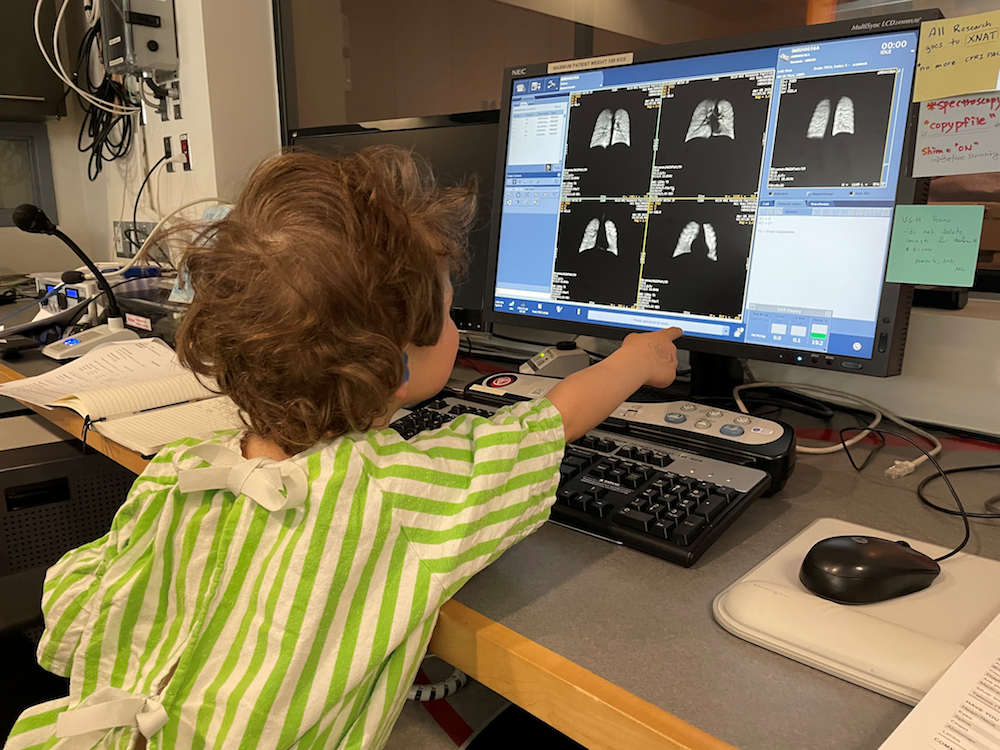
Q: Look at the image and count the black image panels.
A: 5